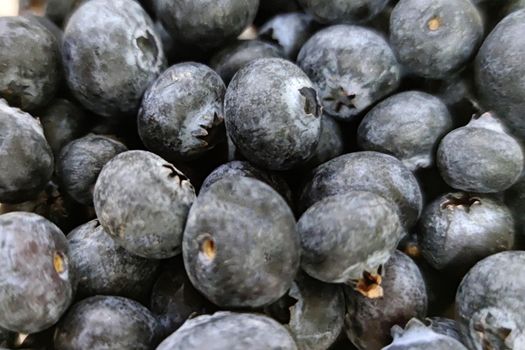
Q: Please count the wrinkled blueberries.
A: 0